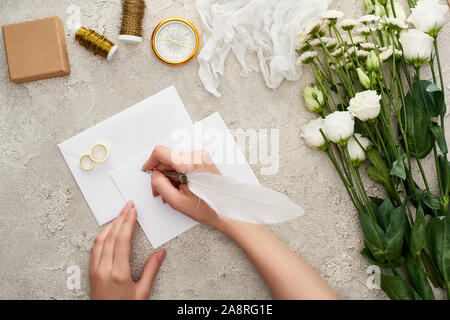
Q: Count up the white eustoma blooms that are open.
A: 6